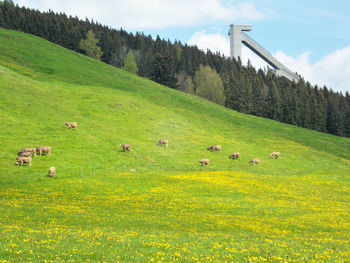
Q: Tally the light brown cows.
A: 13